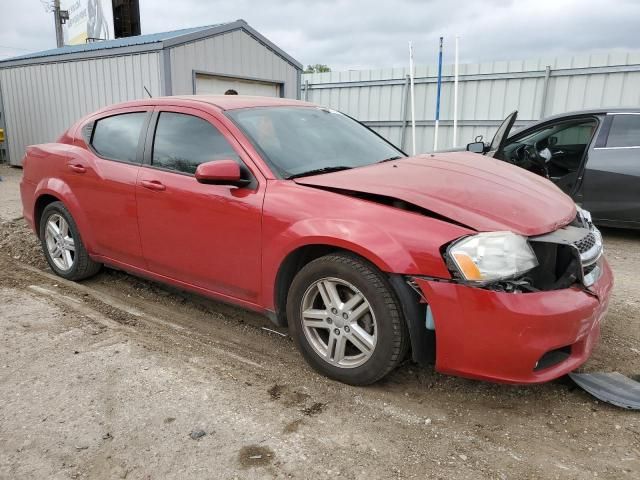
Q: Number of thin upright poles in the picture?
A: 3